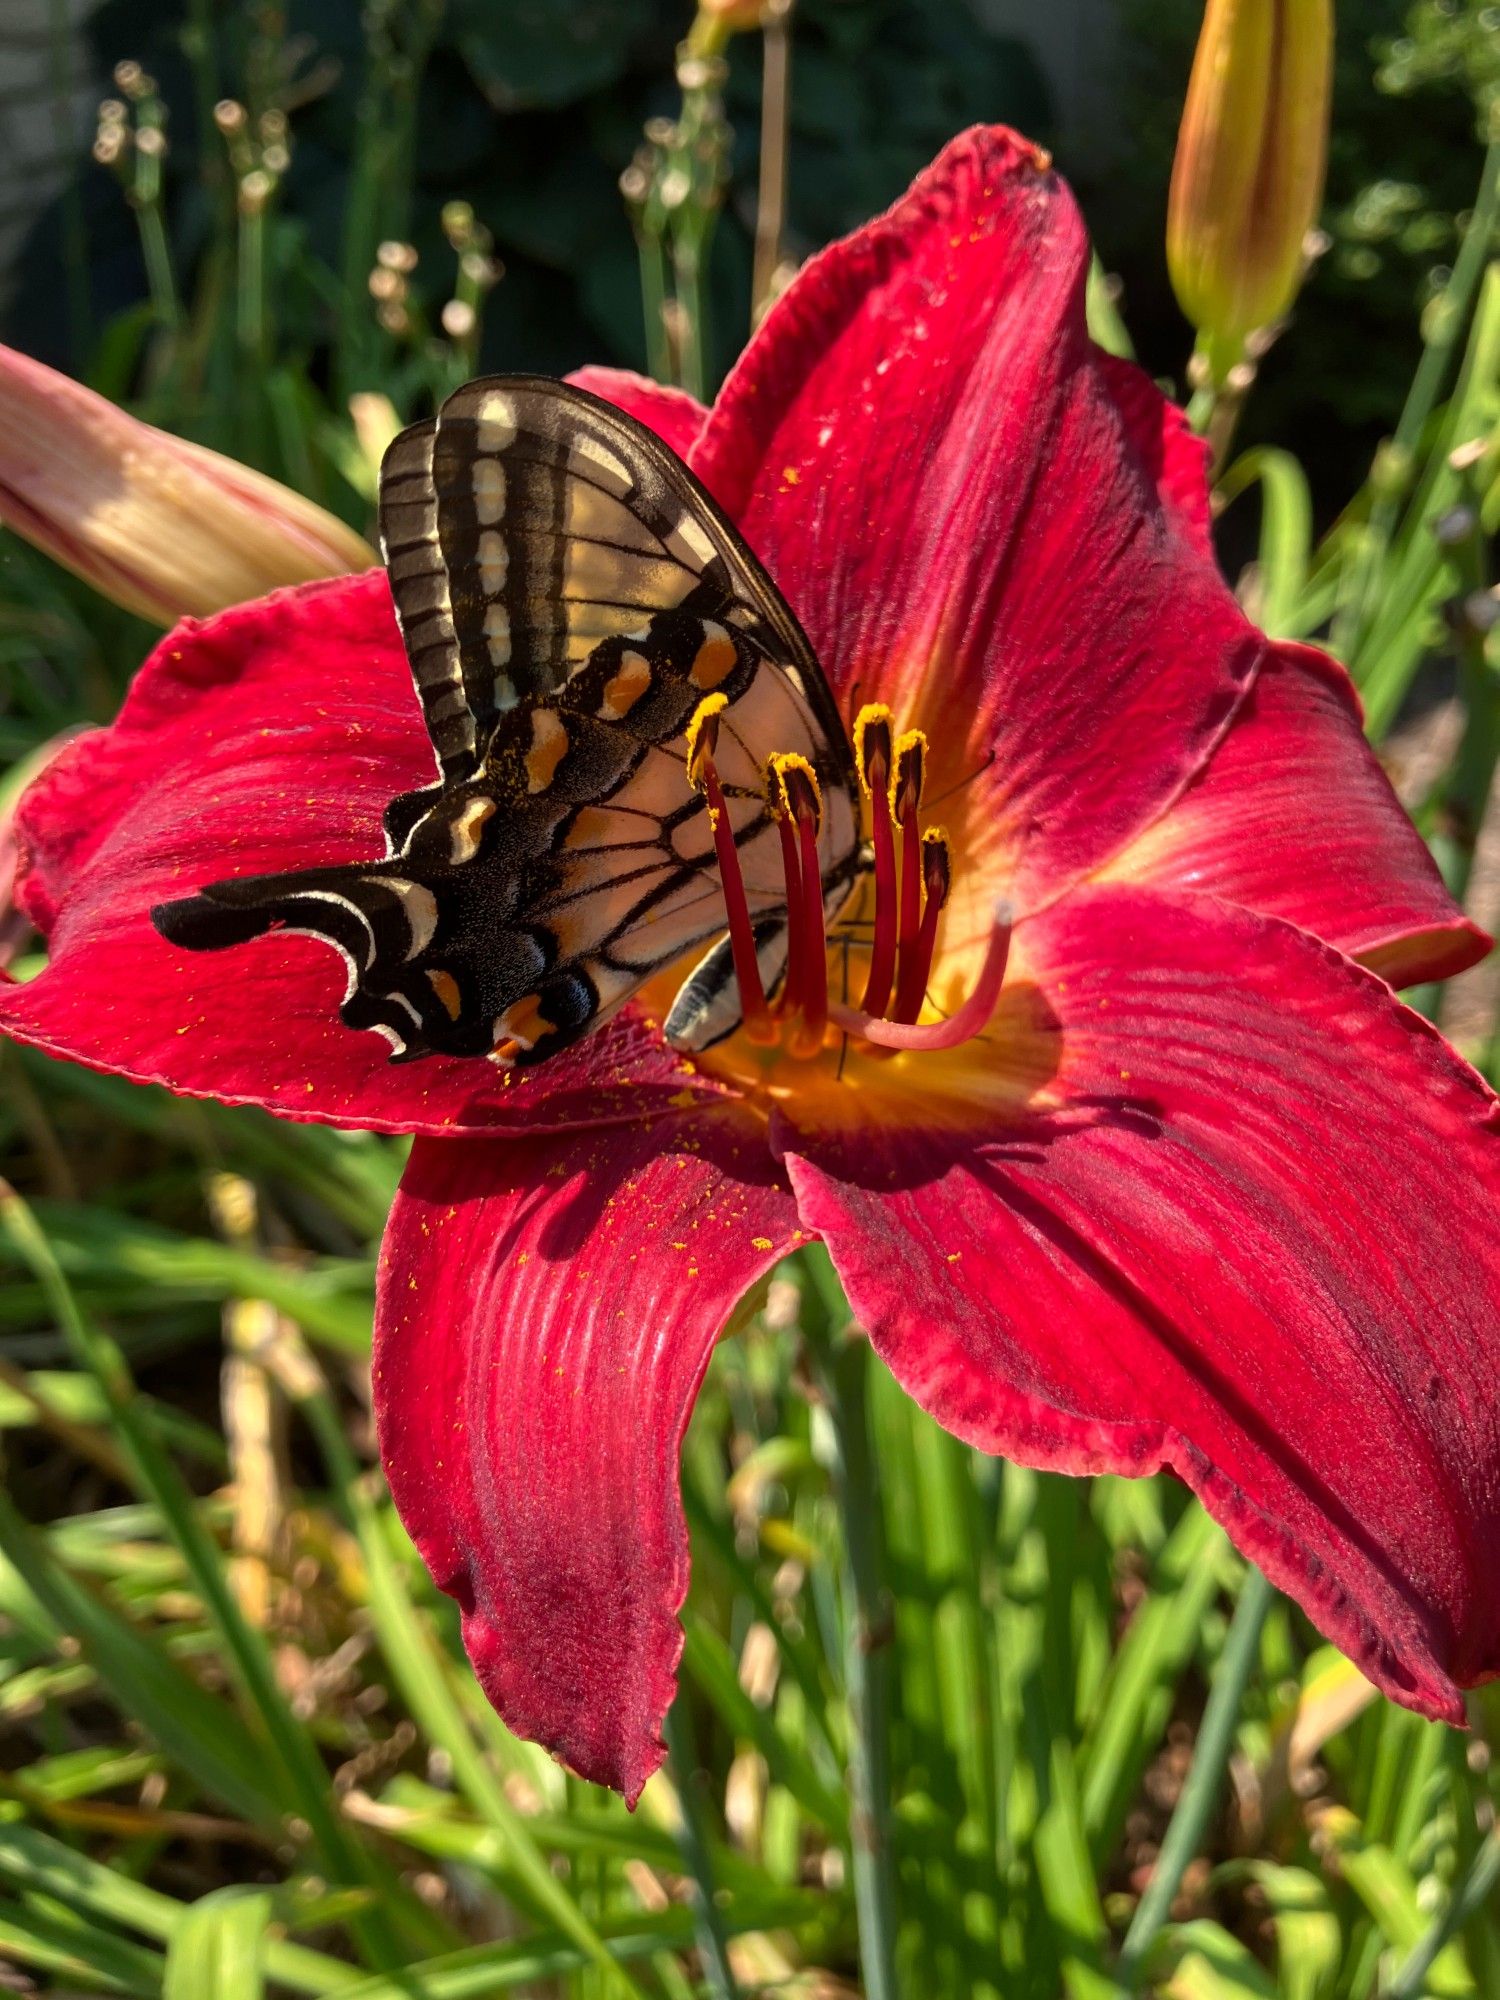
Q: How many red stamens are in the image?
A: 6